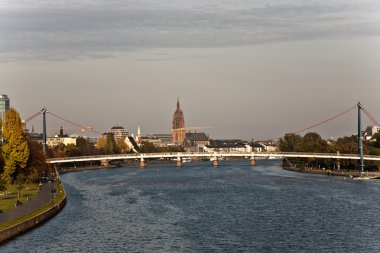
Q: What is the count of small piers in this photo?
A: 4